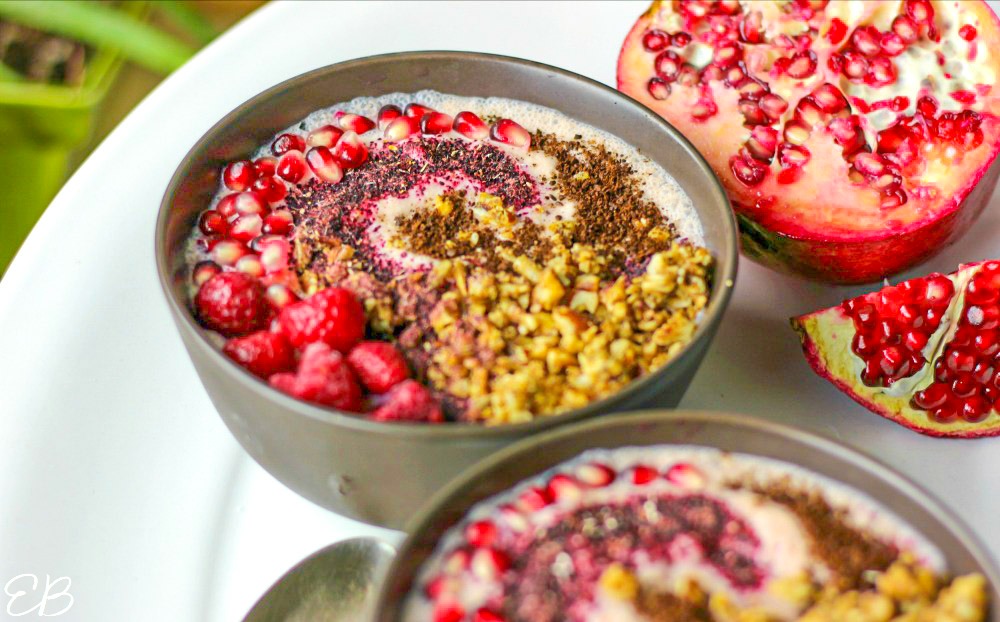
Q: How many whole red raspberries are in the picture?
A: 6